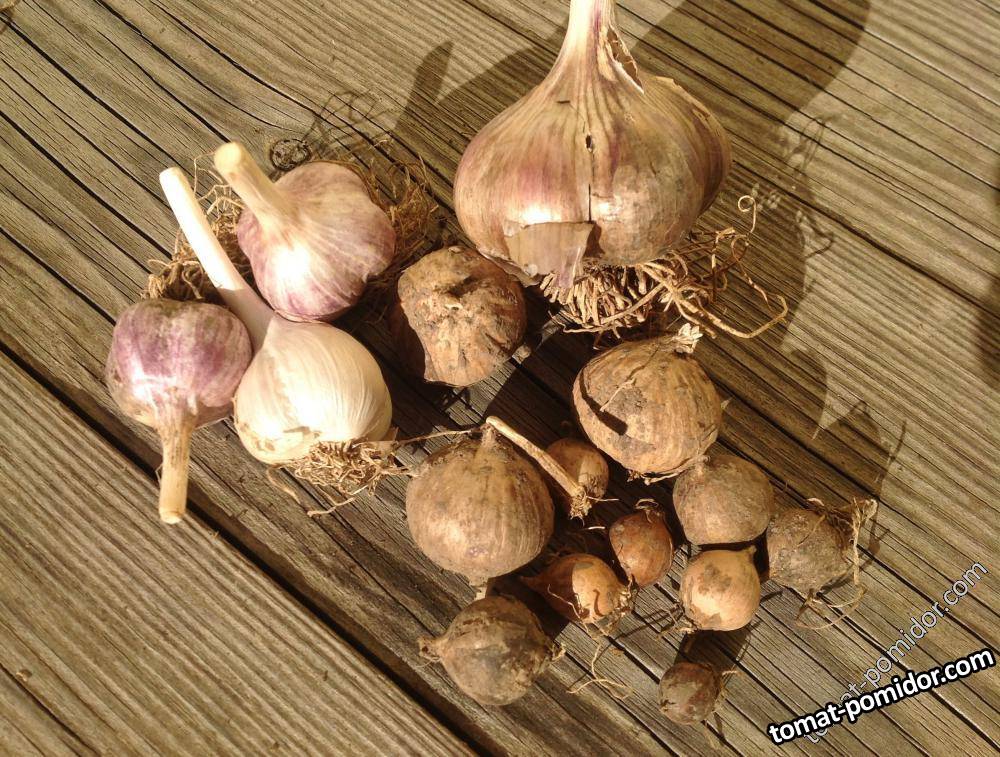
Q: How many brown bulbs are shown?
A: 11